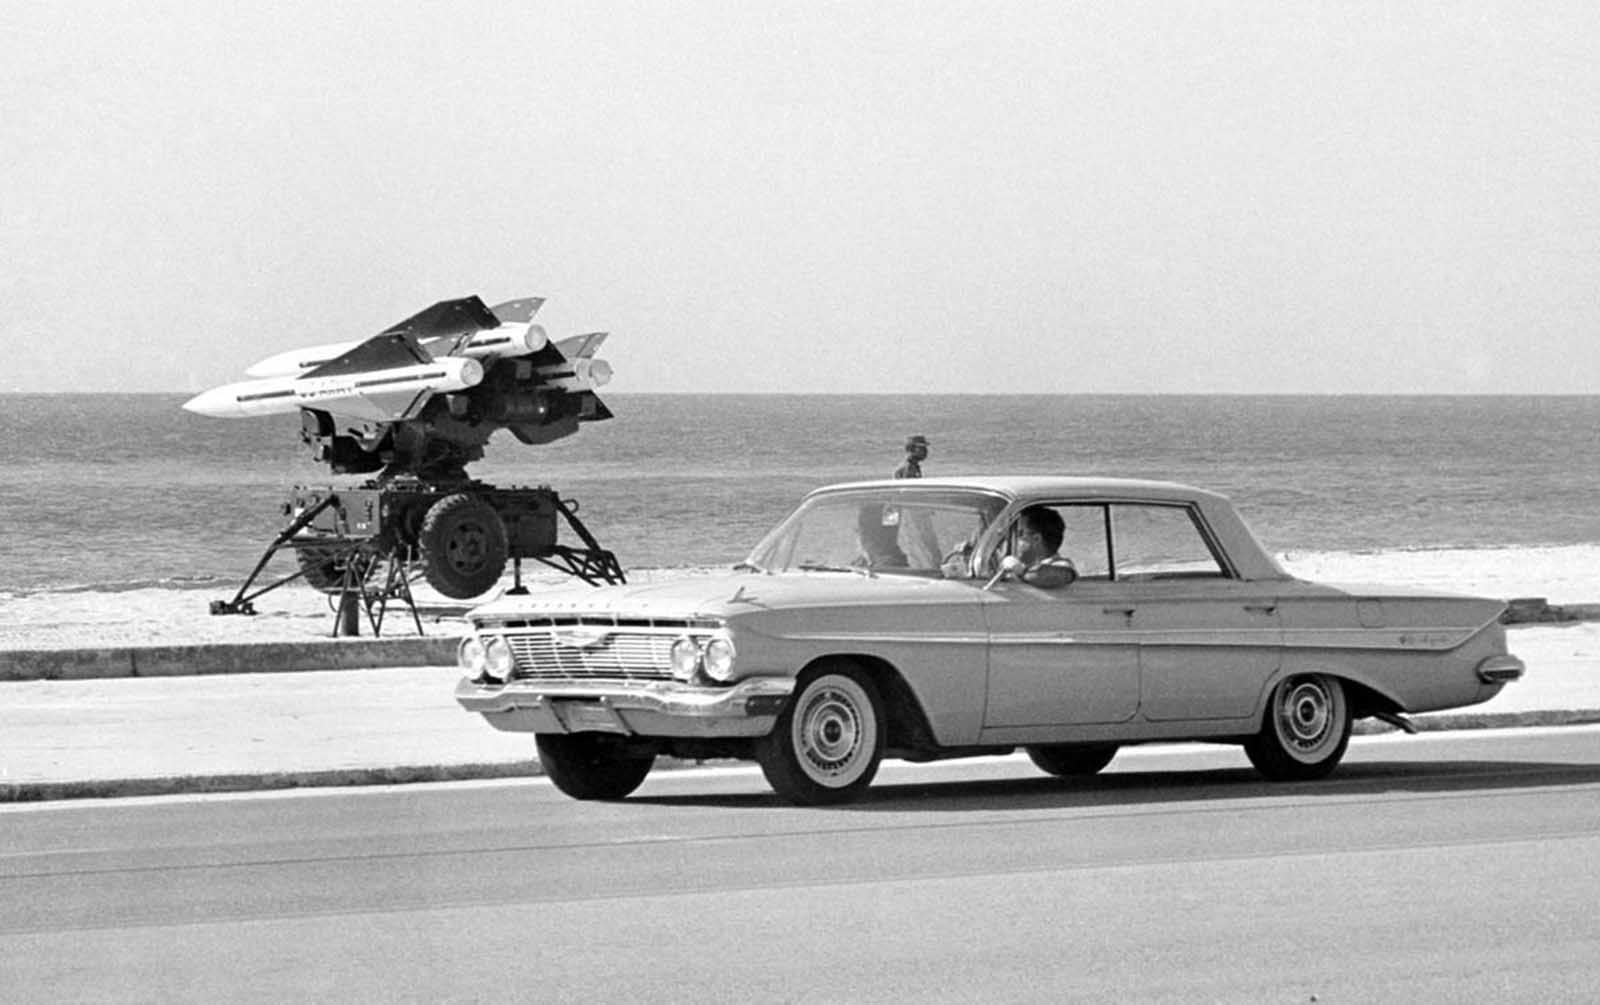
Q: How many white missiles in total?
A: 3